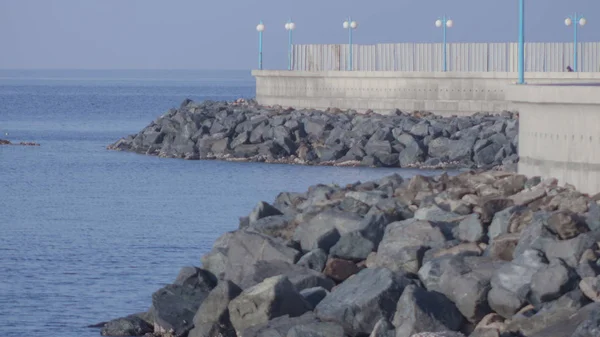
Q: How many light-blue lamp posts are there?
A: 6